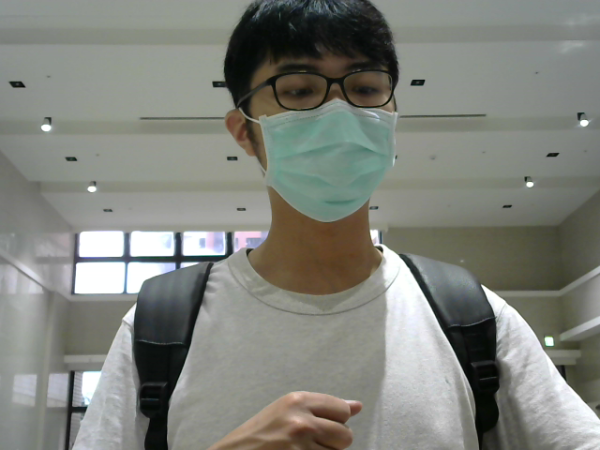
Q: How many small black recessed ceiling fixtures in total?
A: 10